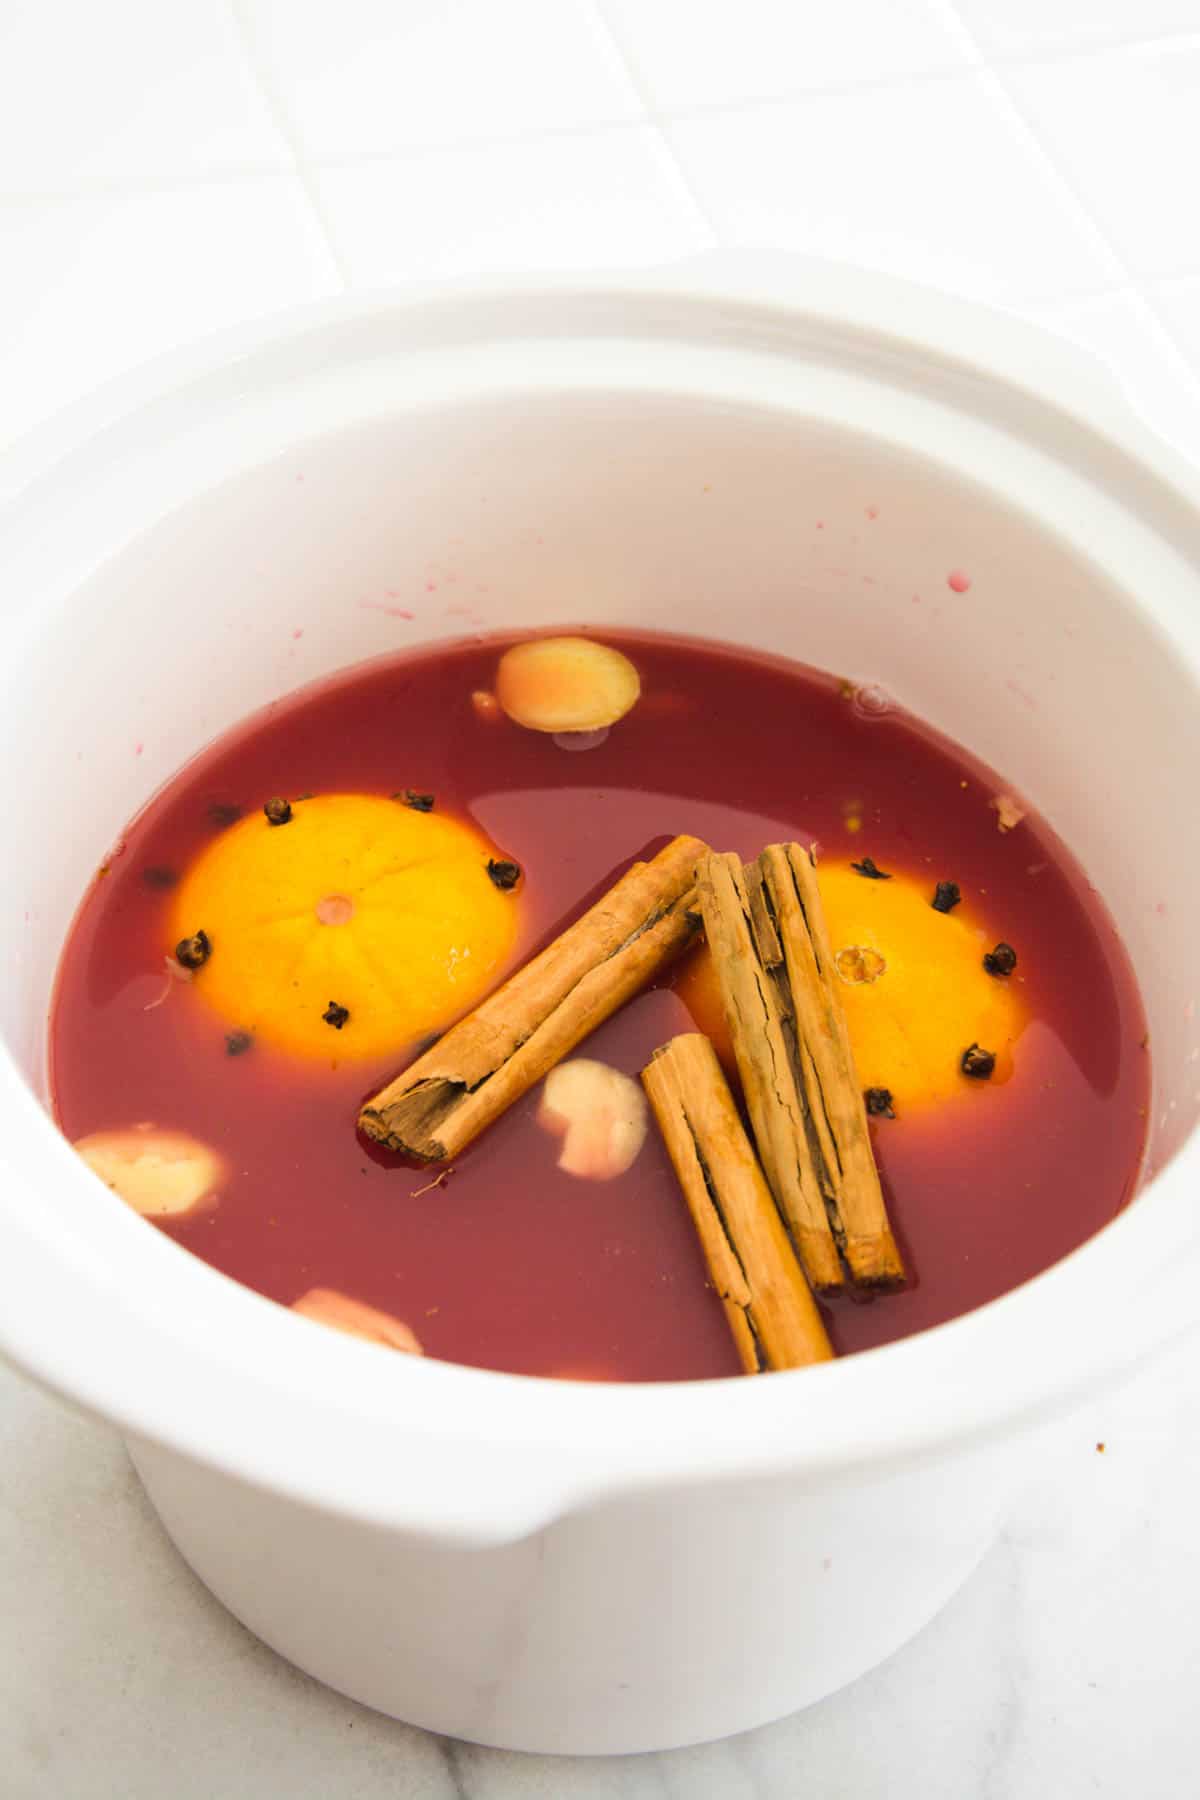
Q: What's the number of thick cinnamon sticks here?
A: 3